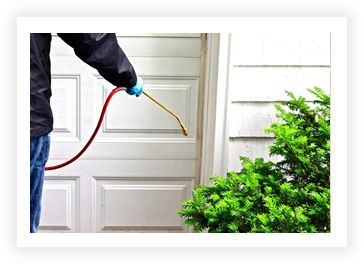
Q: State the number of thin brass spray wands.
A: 1